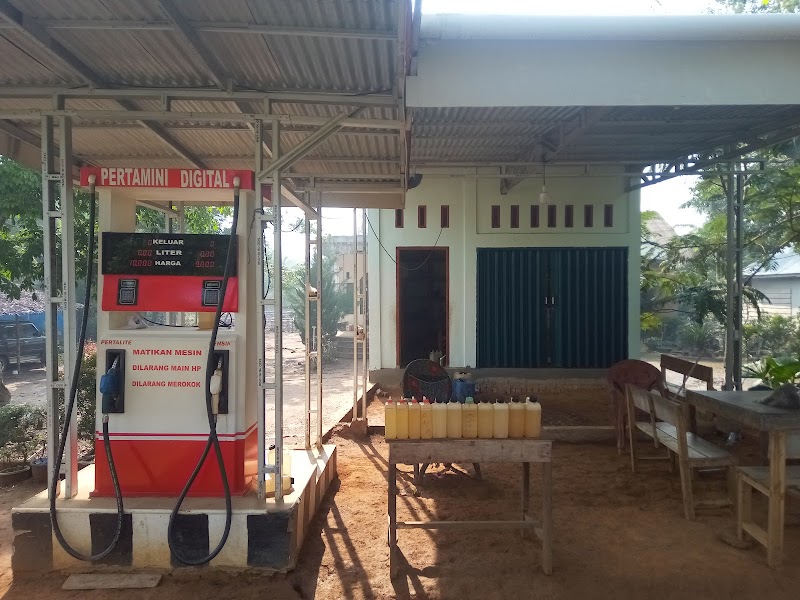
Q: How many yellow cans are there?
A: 11